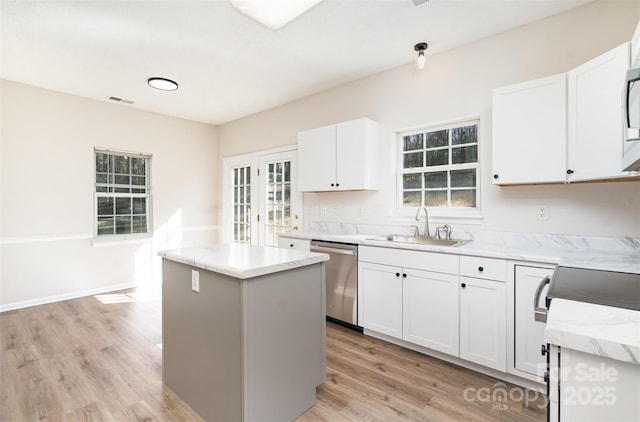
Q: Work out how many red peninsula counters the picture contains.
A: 0